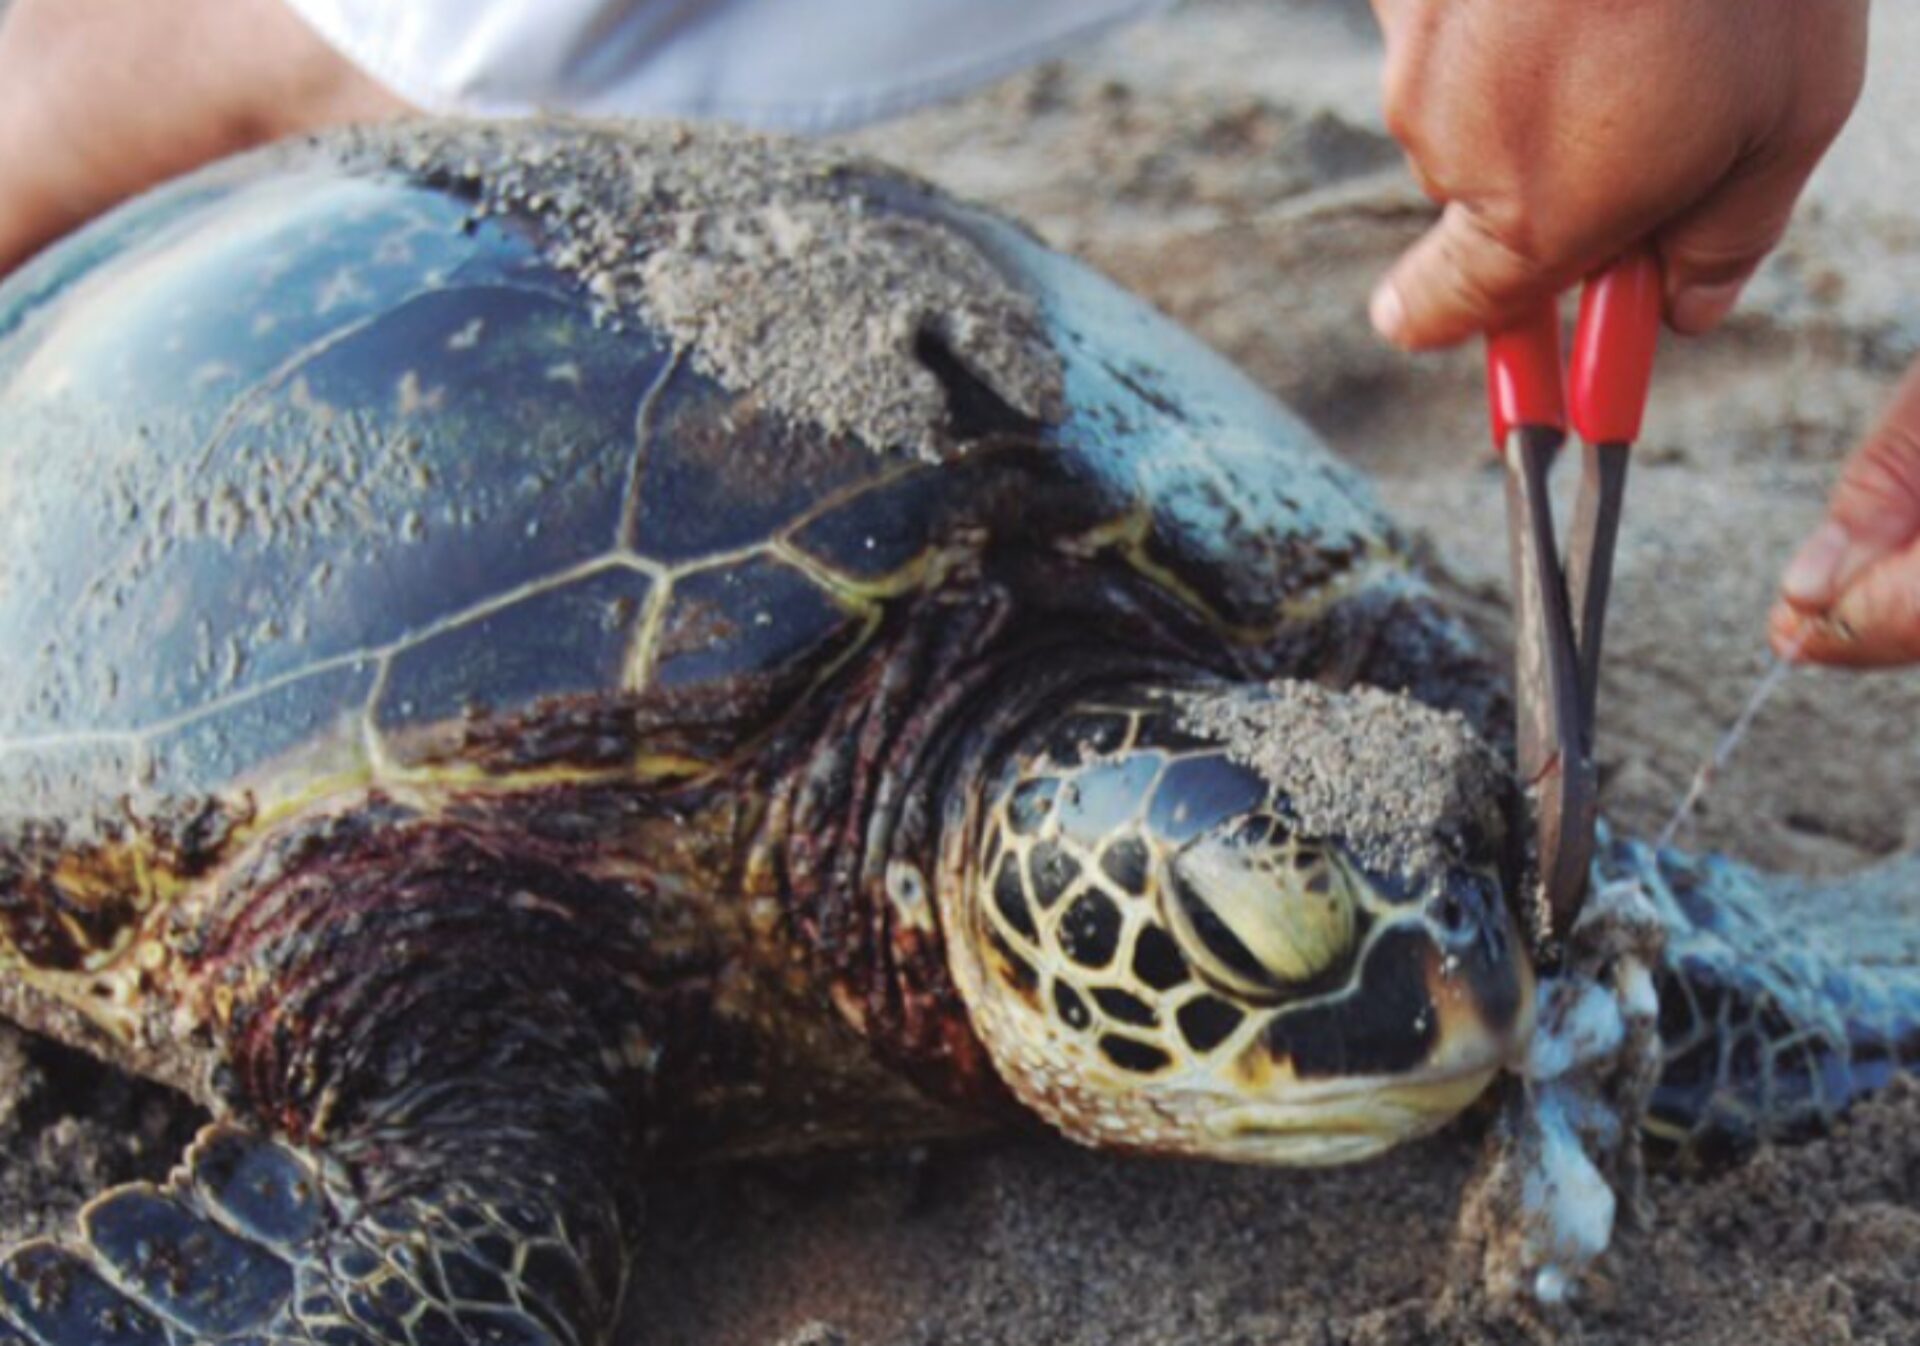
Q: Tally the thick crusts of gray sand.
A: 2